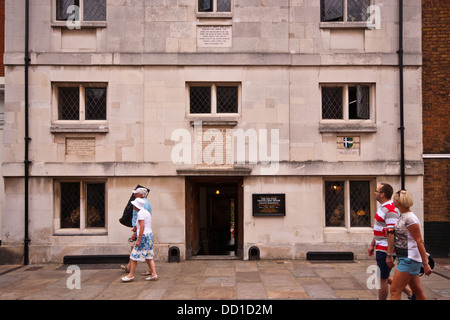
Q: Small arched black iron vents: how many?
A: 2